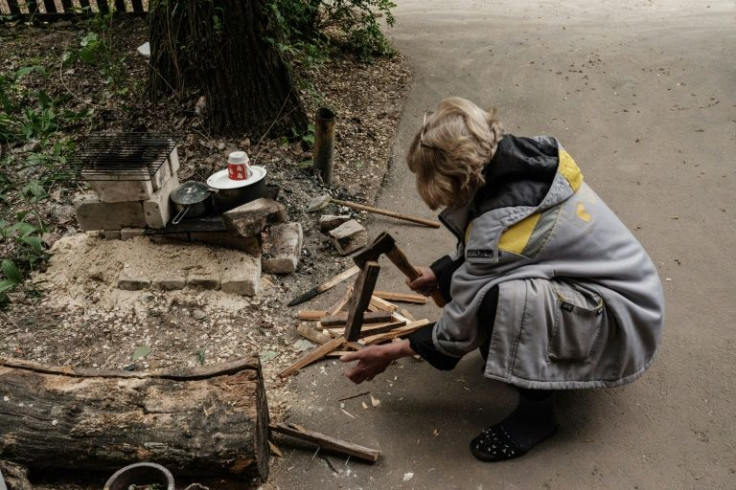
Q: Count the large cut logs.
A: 1